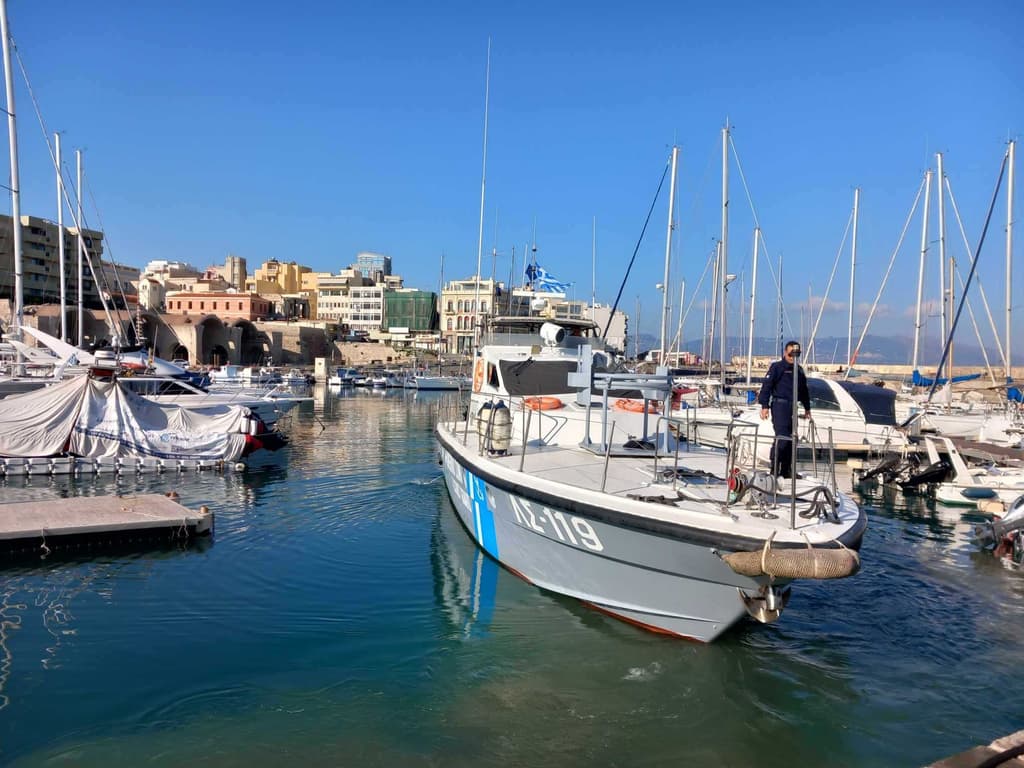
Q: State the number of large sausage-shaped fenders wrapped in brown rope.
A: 1